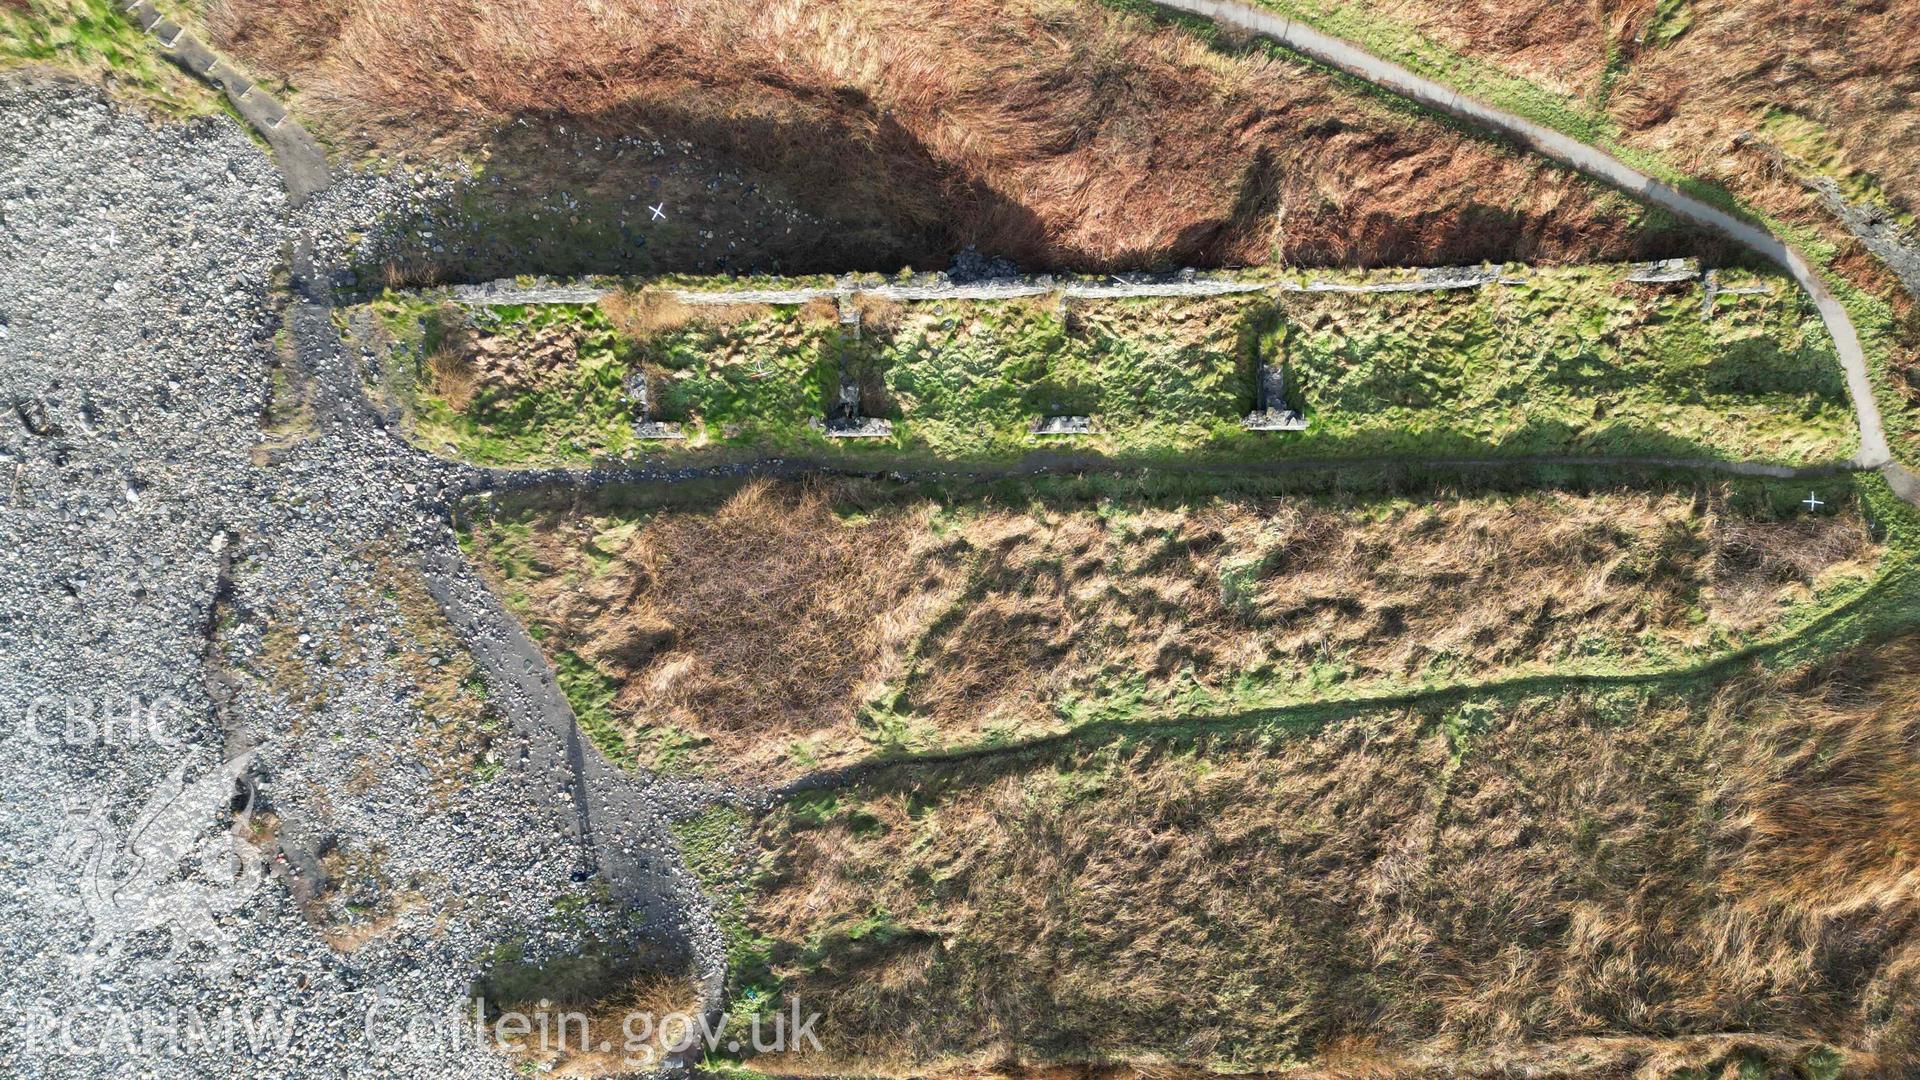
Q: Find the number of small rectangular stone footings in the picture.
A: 4